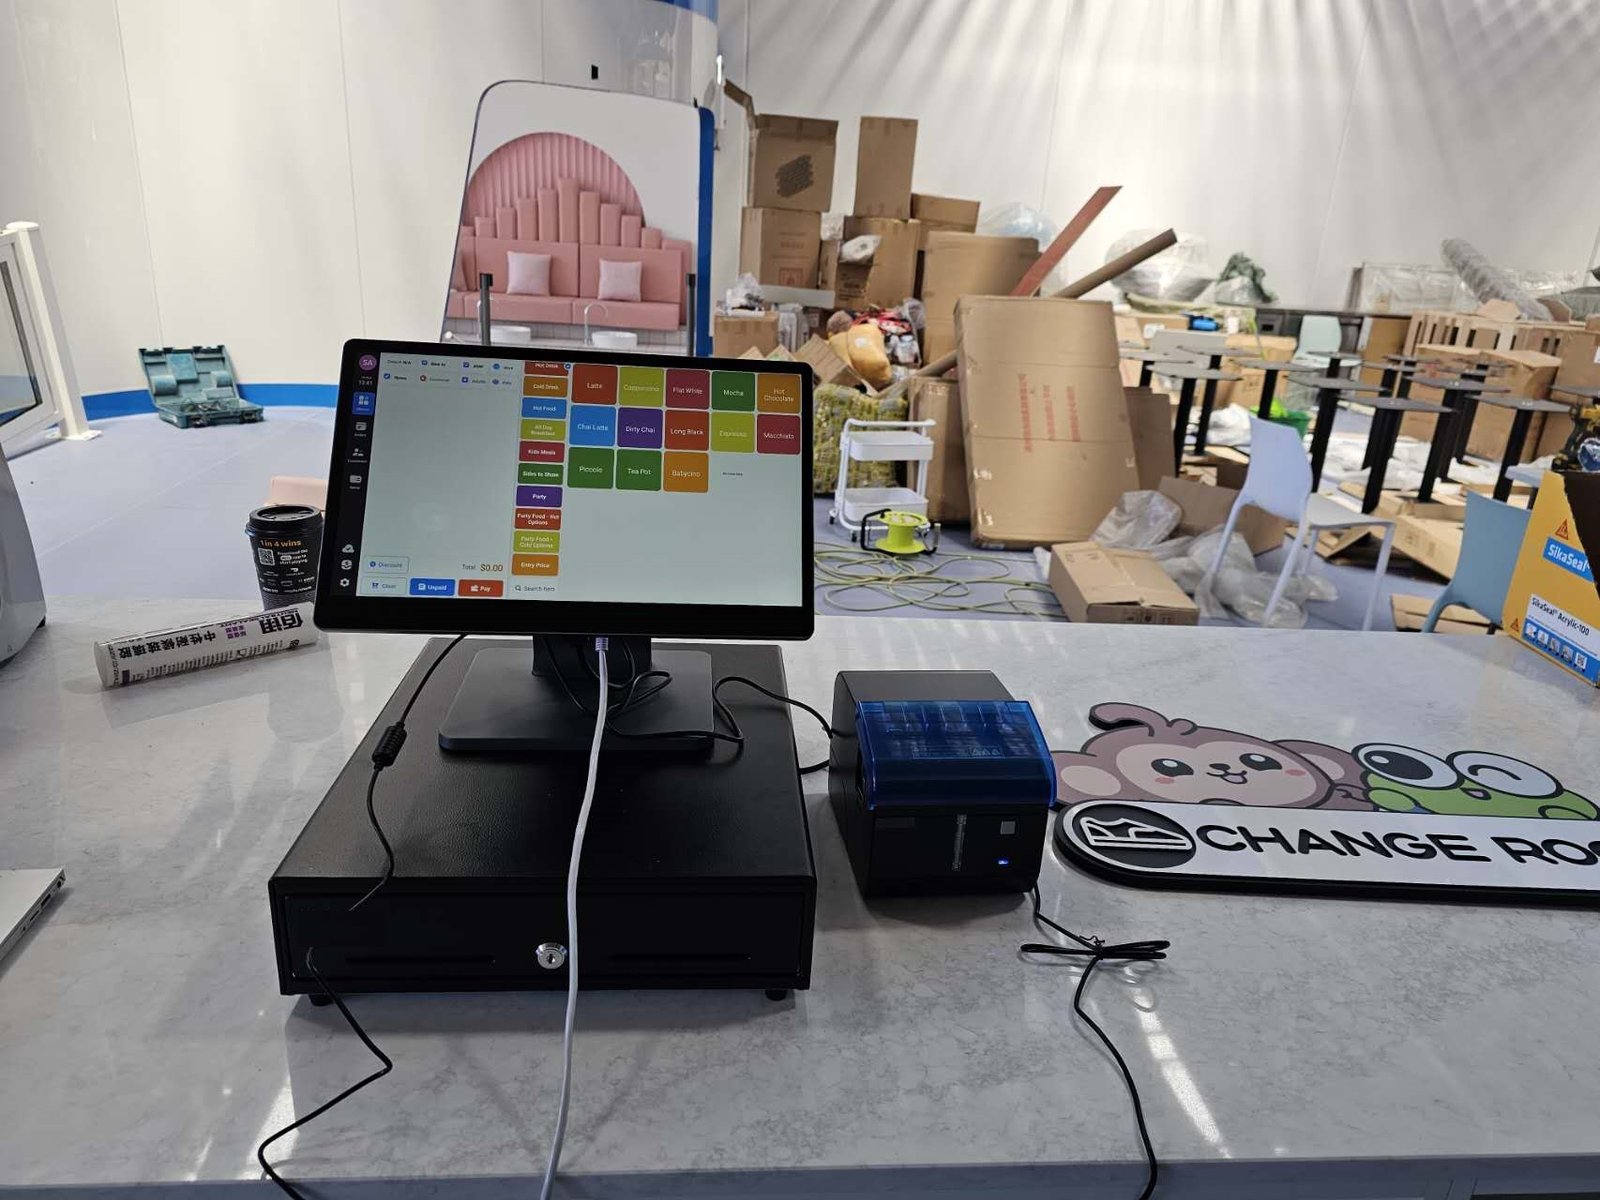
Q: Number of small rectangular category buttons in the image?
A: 10